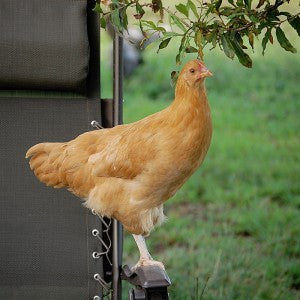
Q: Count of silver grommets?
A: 6